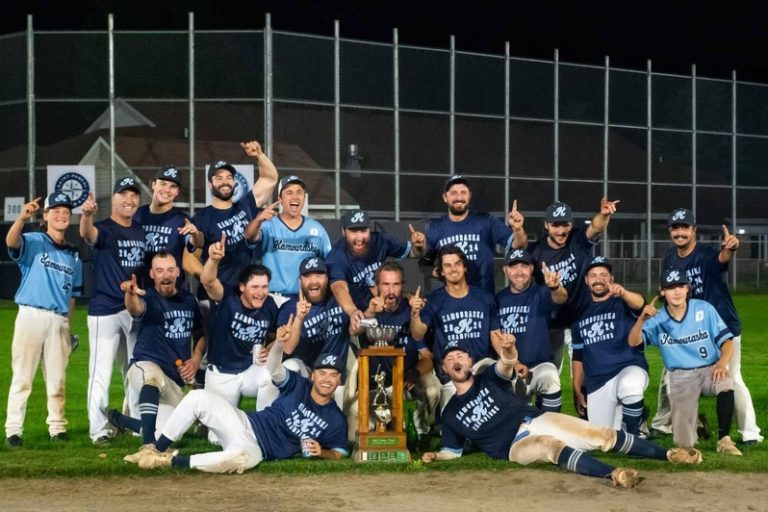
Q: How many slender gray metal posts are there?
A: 13